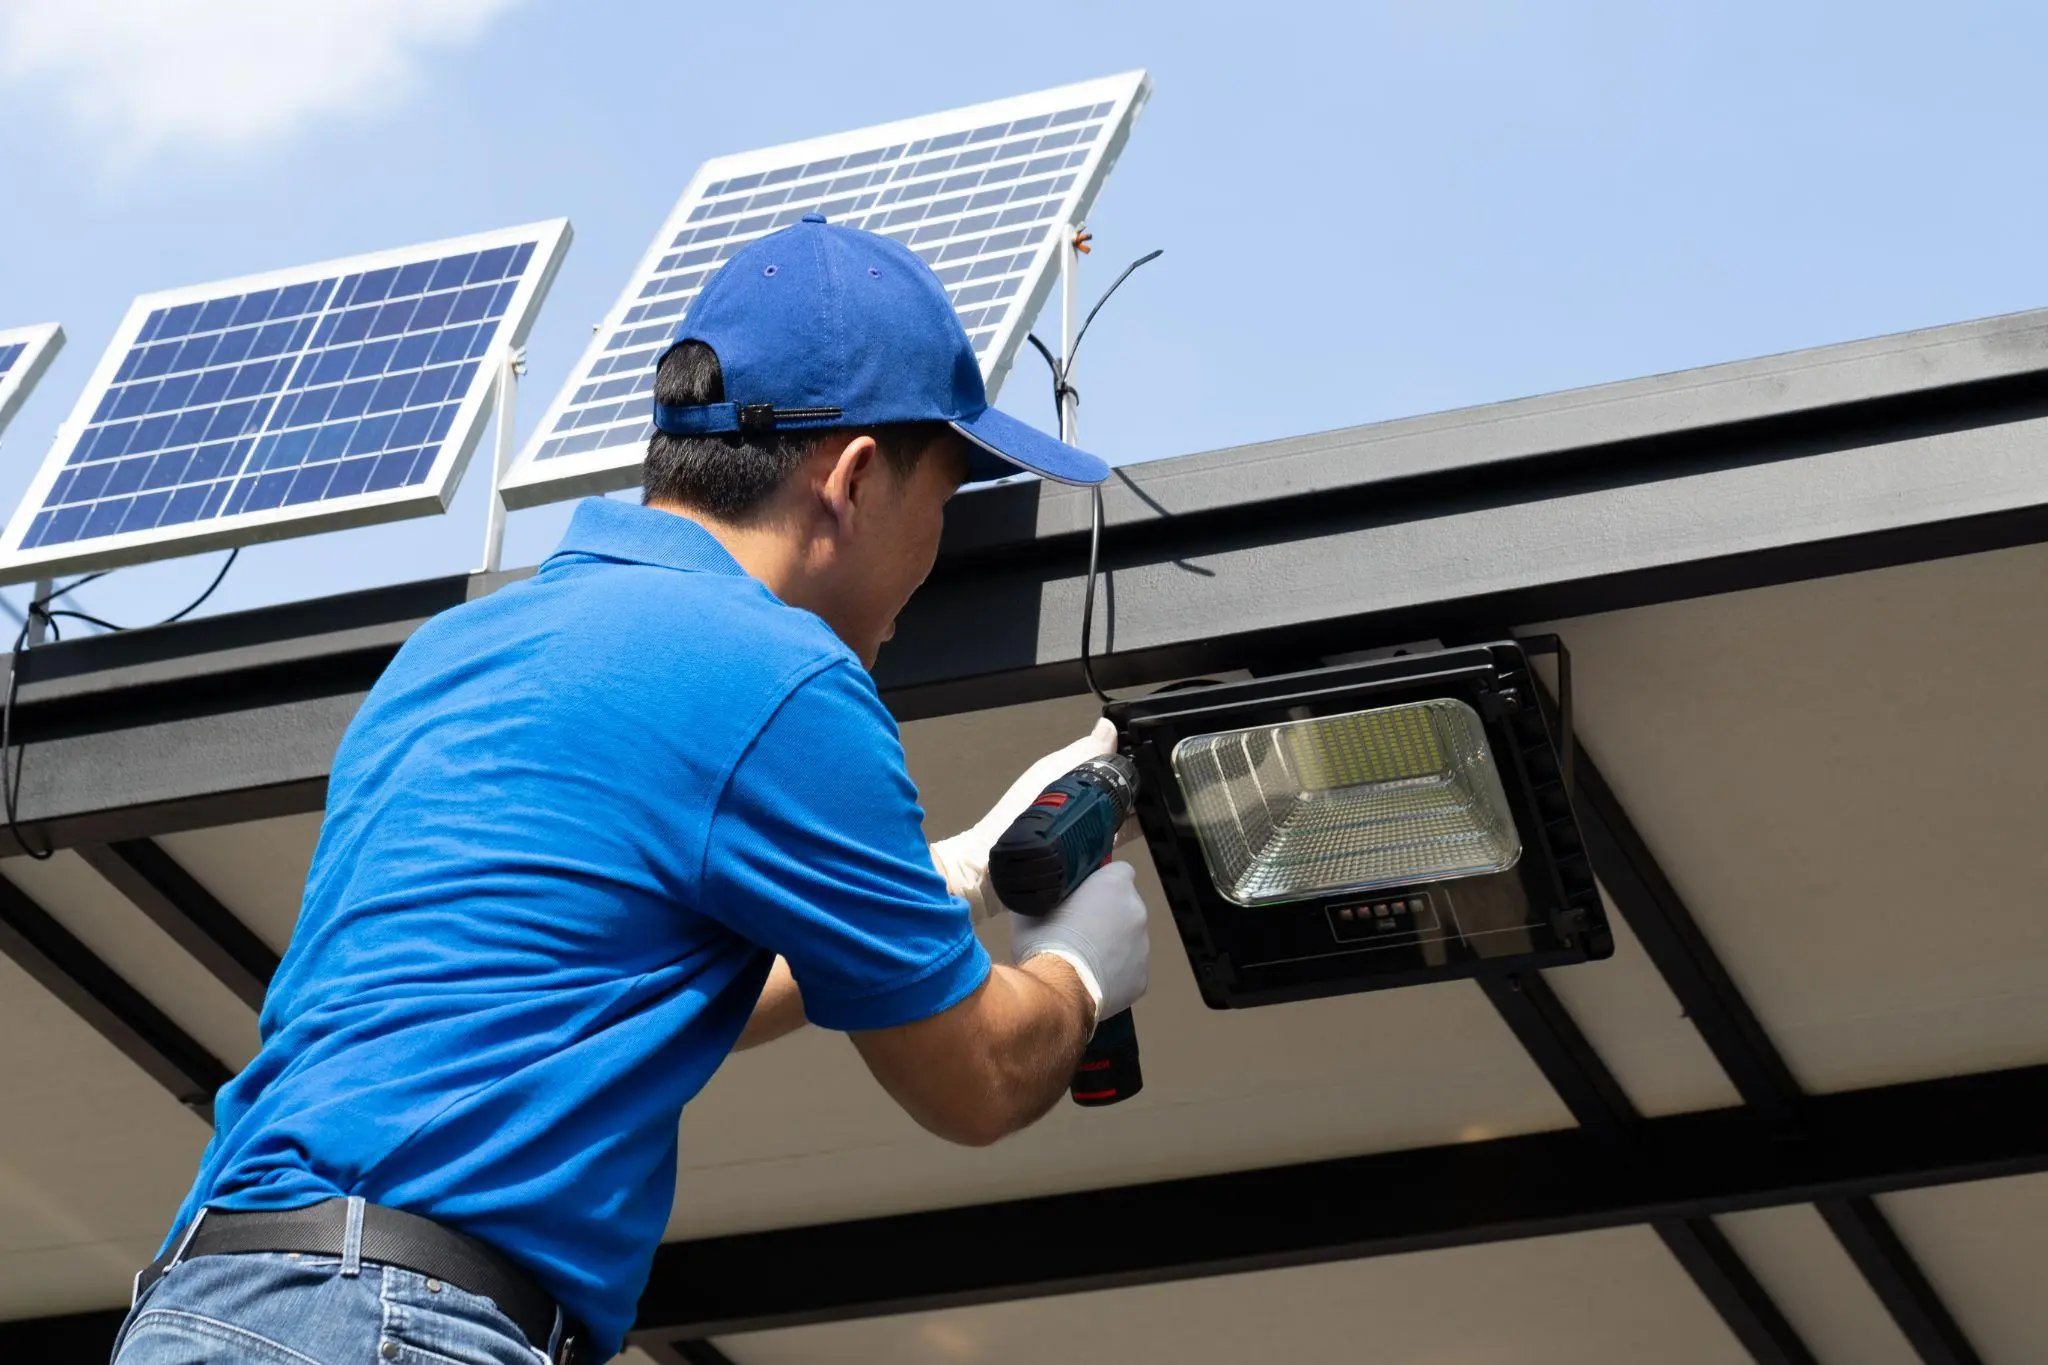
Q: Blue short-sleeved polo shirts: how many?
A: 1